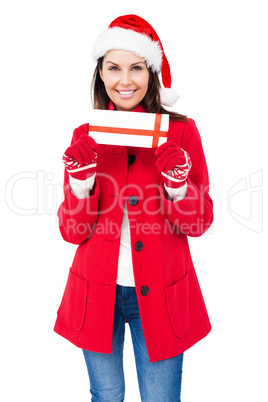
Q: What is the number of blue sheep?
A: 0